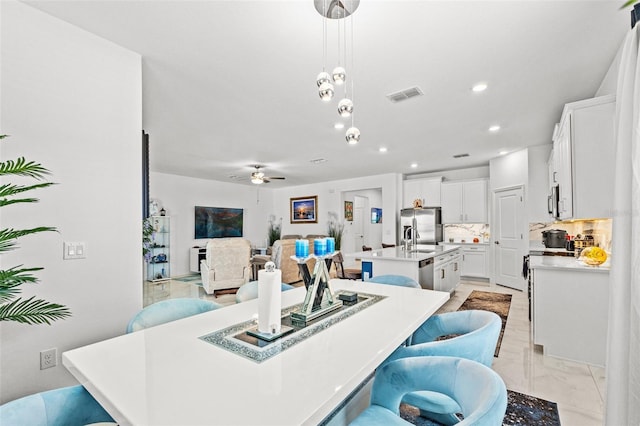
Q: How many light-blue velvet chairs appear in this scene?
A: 6